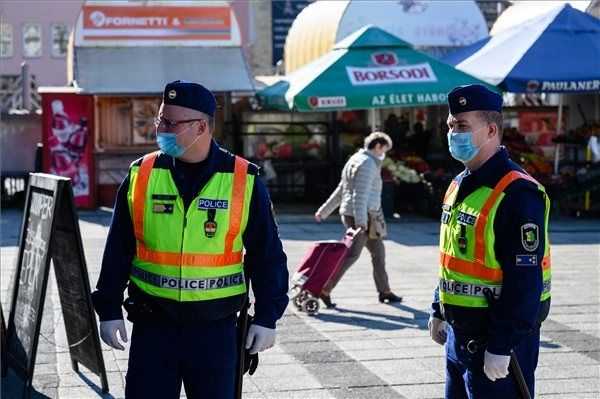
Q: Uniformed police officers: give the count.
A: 2